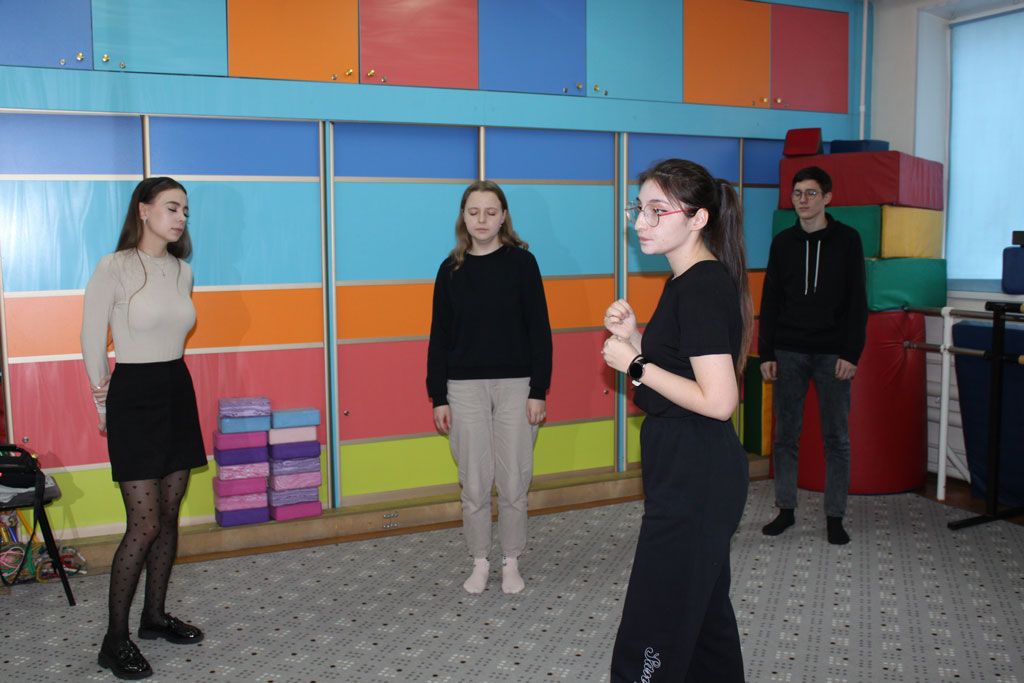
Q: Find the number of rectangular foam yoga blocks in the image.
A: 15